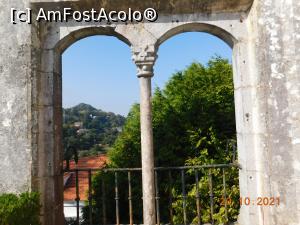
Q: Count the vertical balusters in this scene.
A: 11